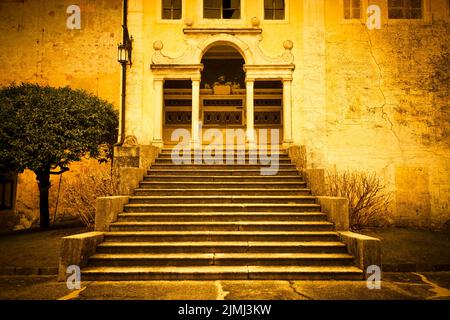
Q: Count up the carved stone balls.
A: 4